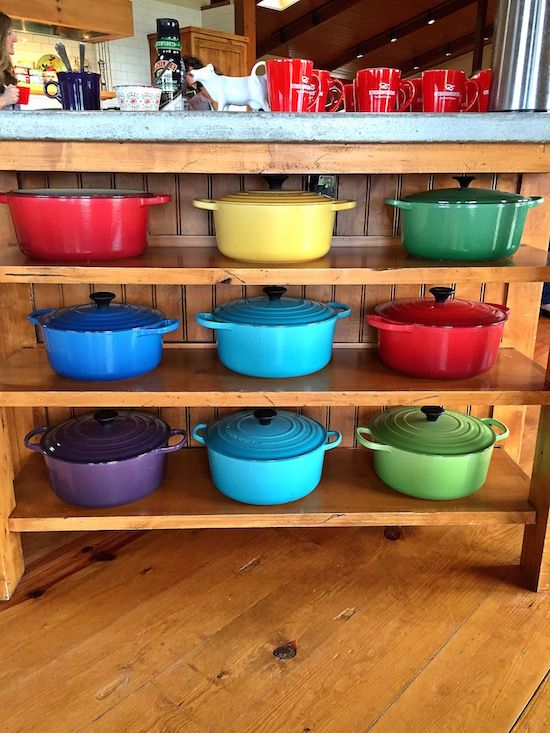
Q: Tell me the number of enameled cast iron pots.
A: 9